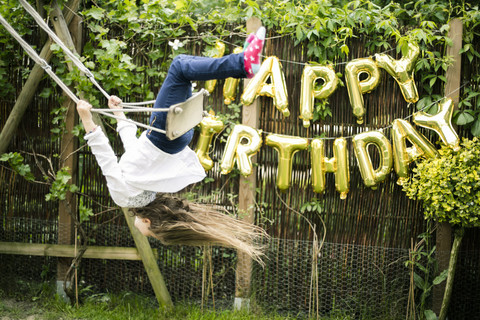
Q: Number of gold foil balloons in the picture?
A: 12